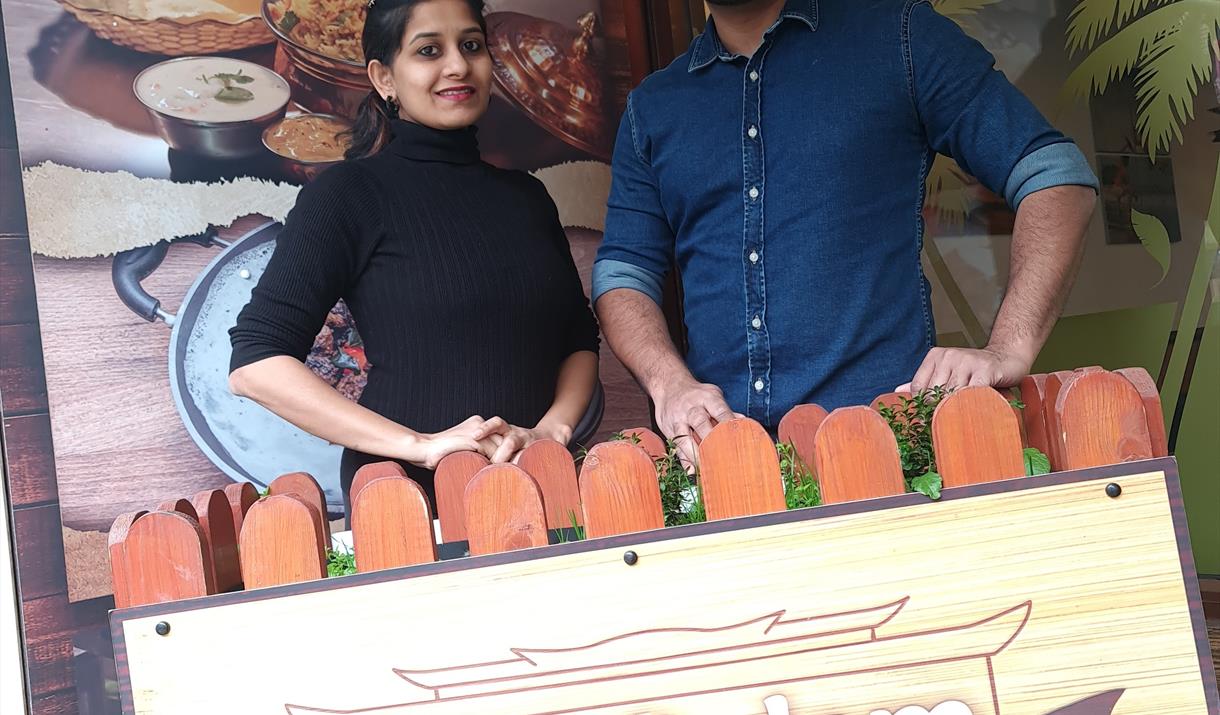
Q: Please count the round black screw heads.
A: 3